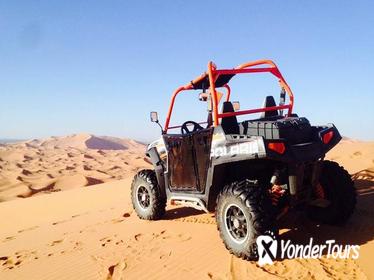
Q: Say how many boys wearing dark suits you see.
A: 0